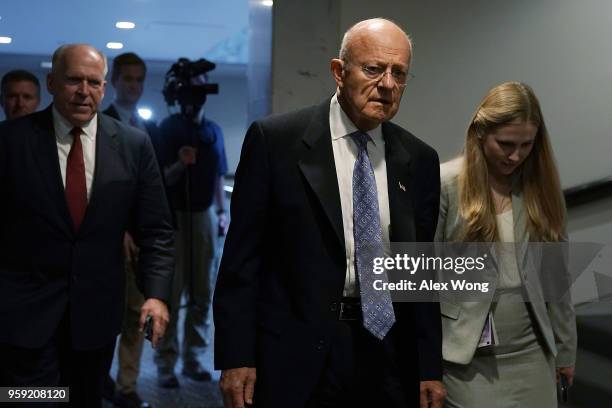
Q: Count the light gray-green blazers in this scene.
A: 1